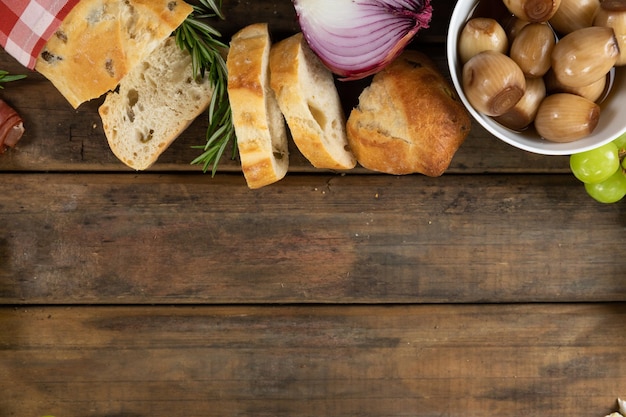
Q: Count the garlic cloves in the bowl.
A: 11